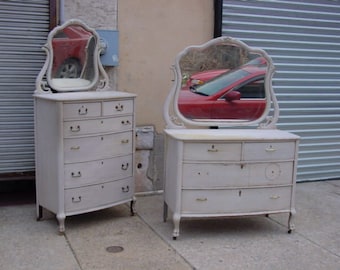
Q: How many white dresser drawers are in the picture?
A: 10